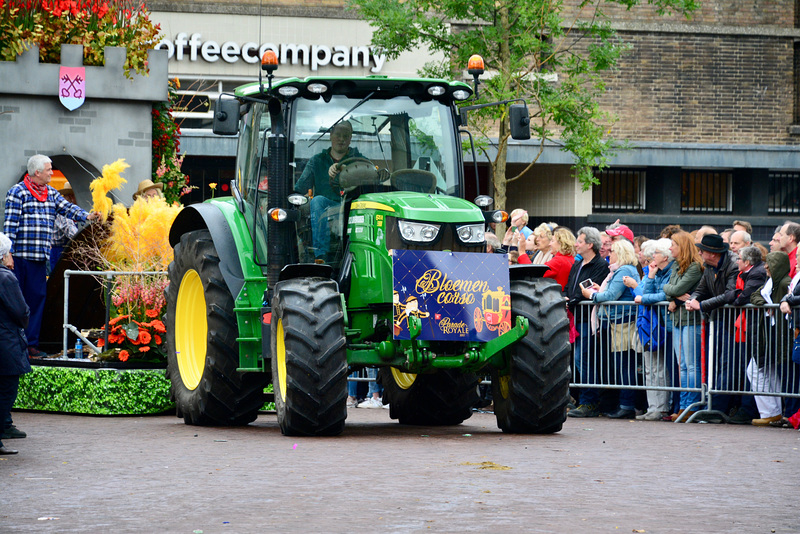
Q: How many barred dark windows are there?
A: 3